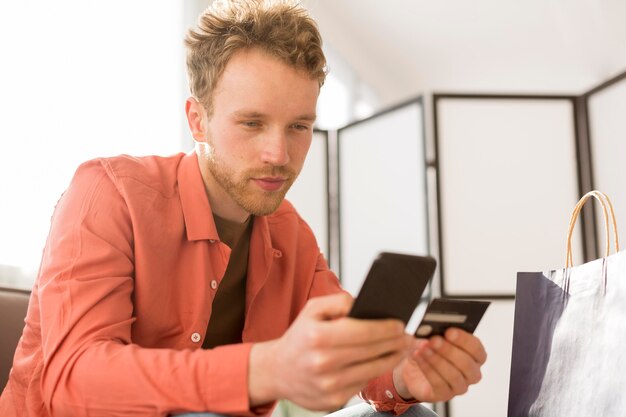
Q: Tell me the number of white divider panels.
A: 4